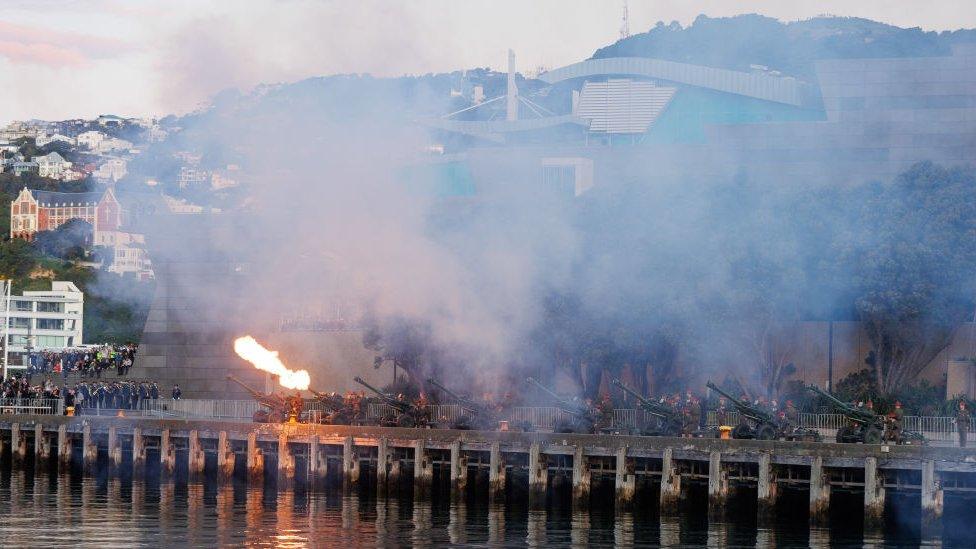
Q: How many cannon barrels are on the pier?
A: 8